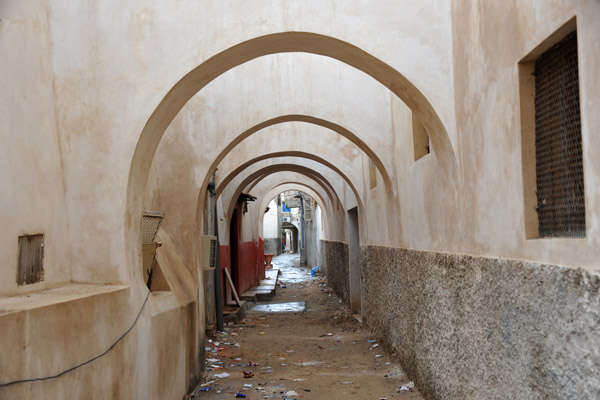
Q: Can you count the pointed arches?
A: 0